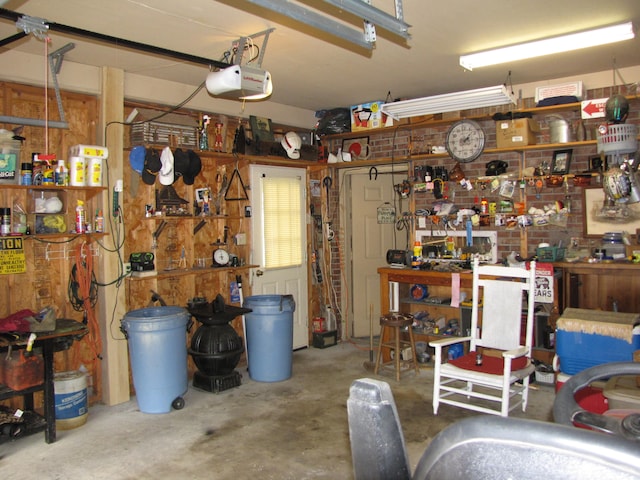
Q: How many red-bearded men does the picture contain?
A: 0